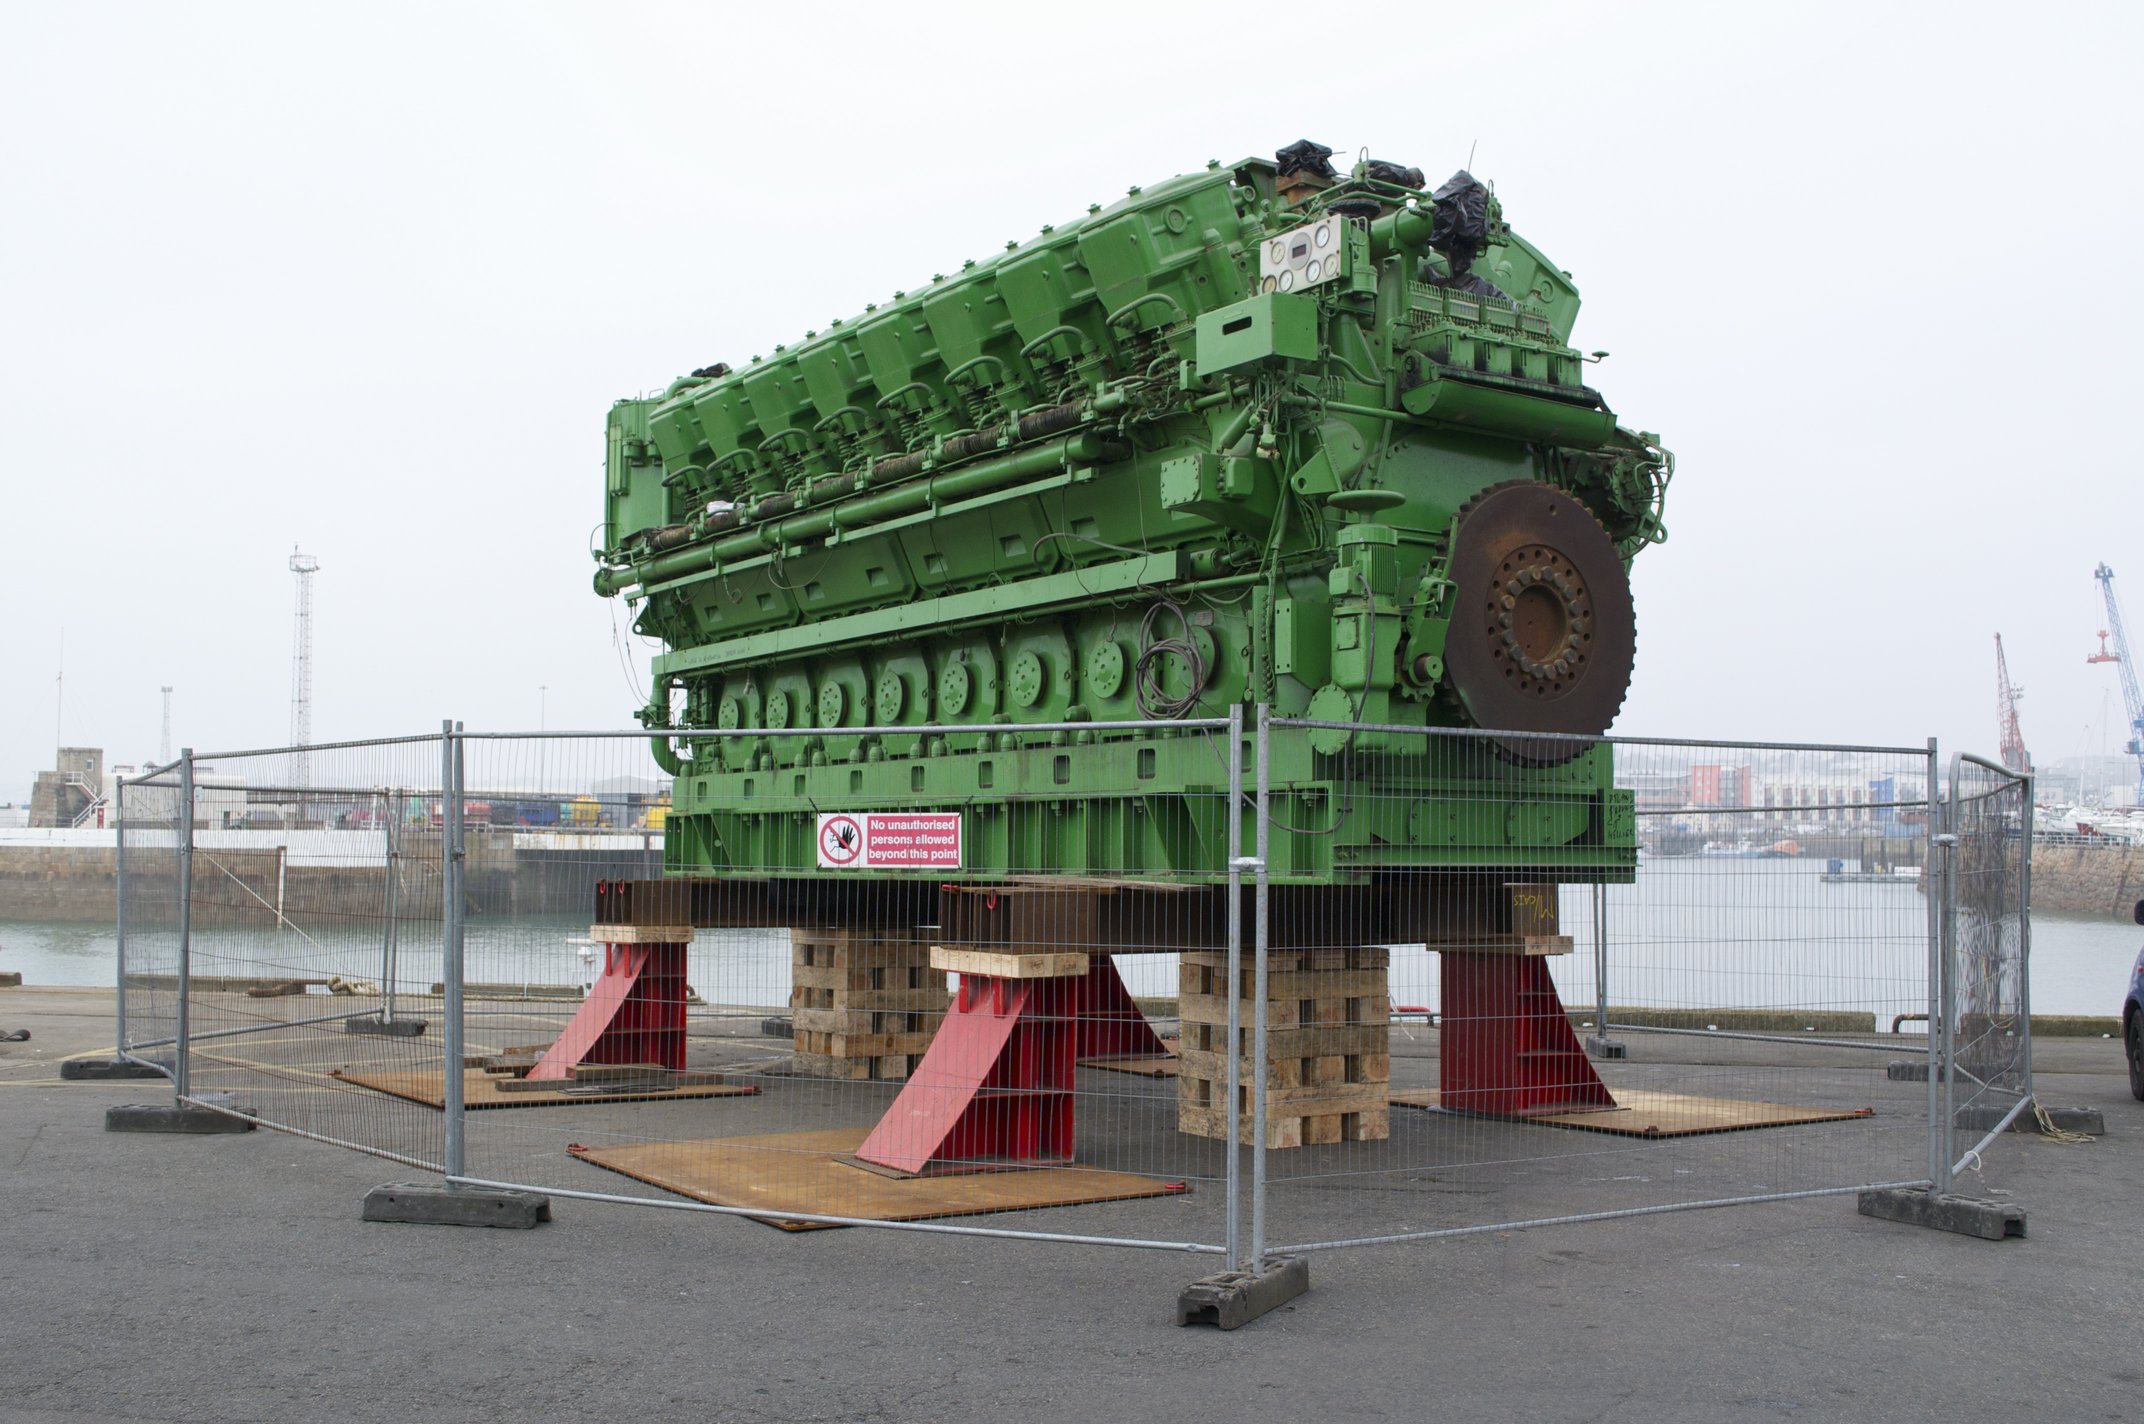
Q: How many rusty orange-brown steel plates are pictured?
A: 4